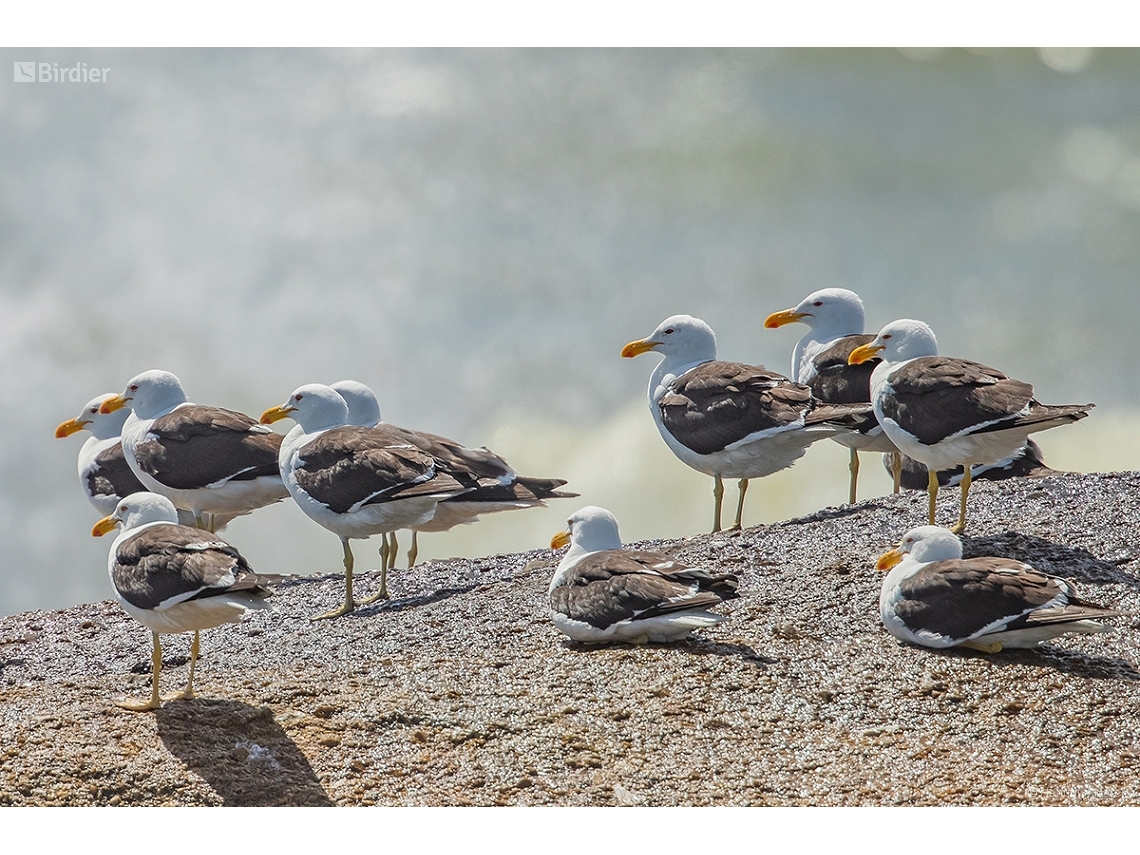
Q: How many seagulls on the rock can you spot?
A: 11